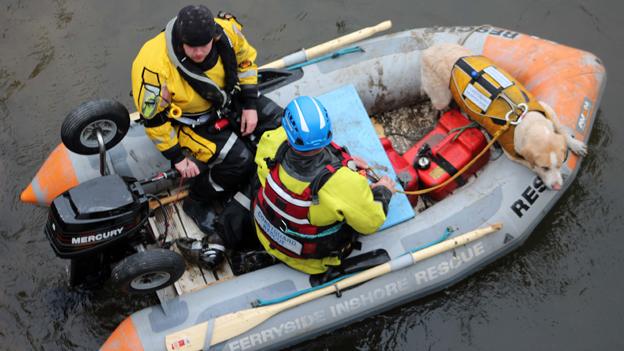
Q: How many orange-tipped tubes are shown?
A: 2